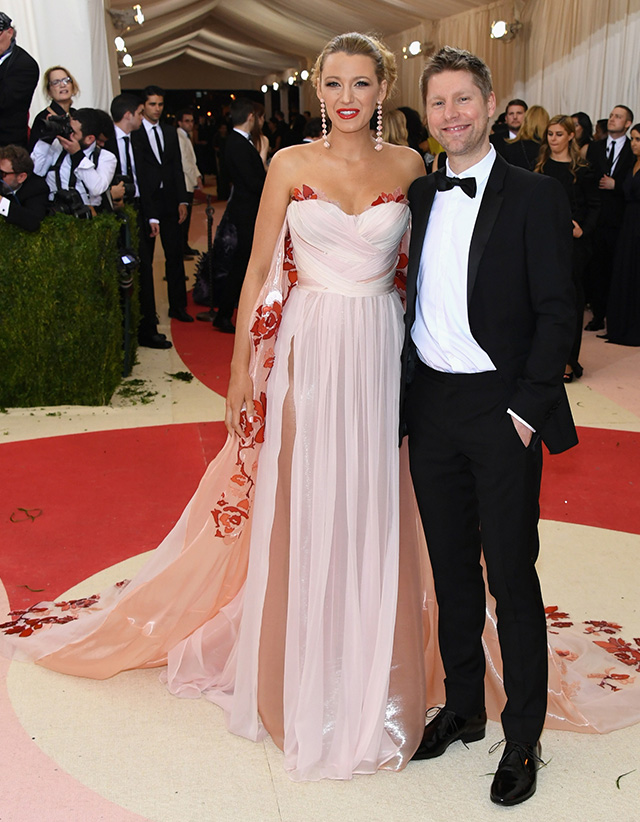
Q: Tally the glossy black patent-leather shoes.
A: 2